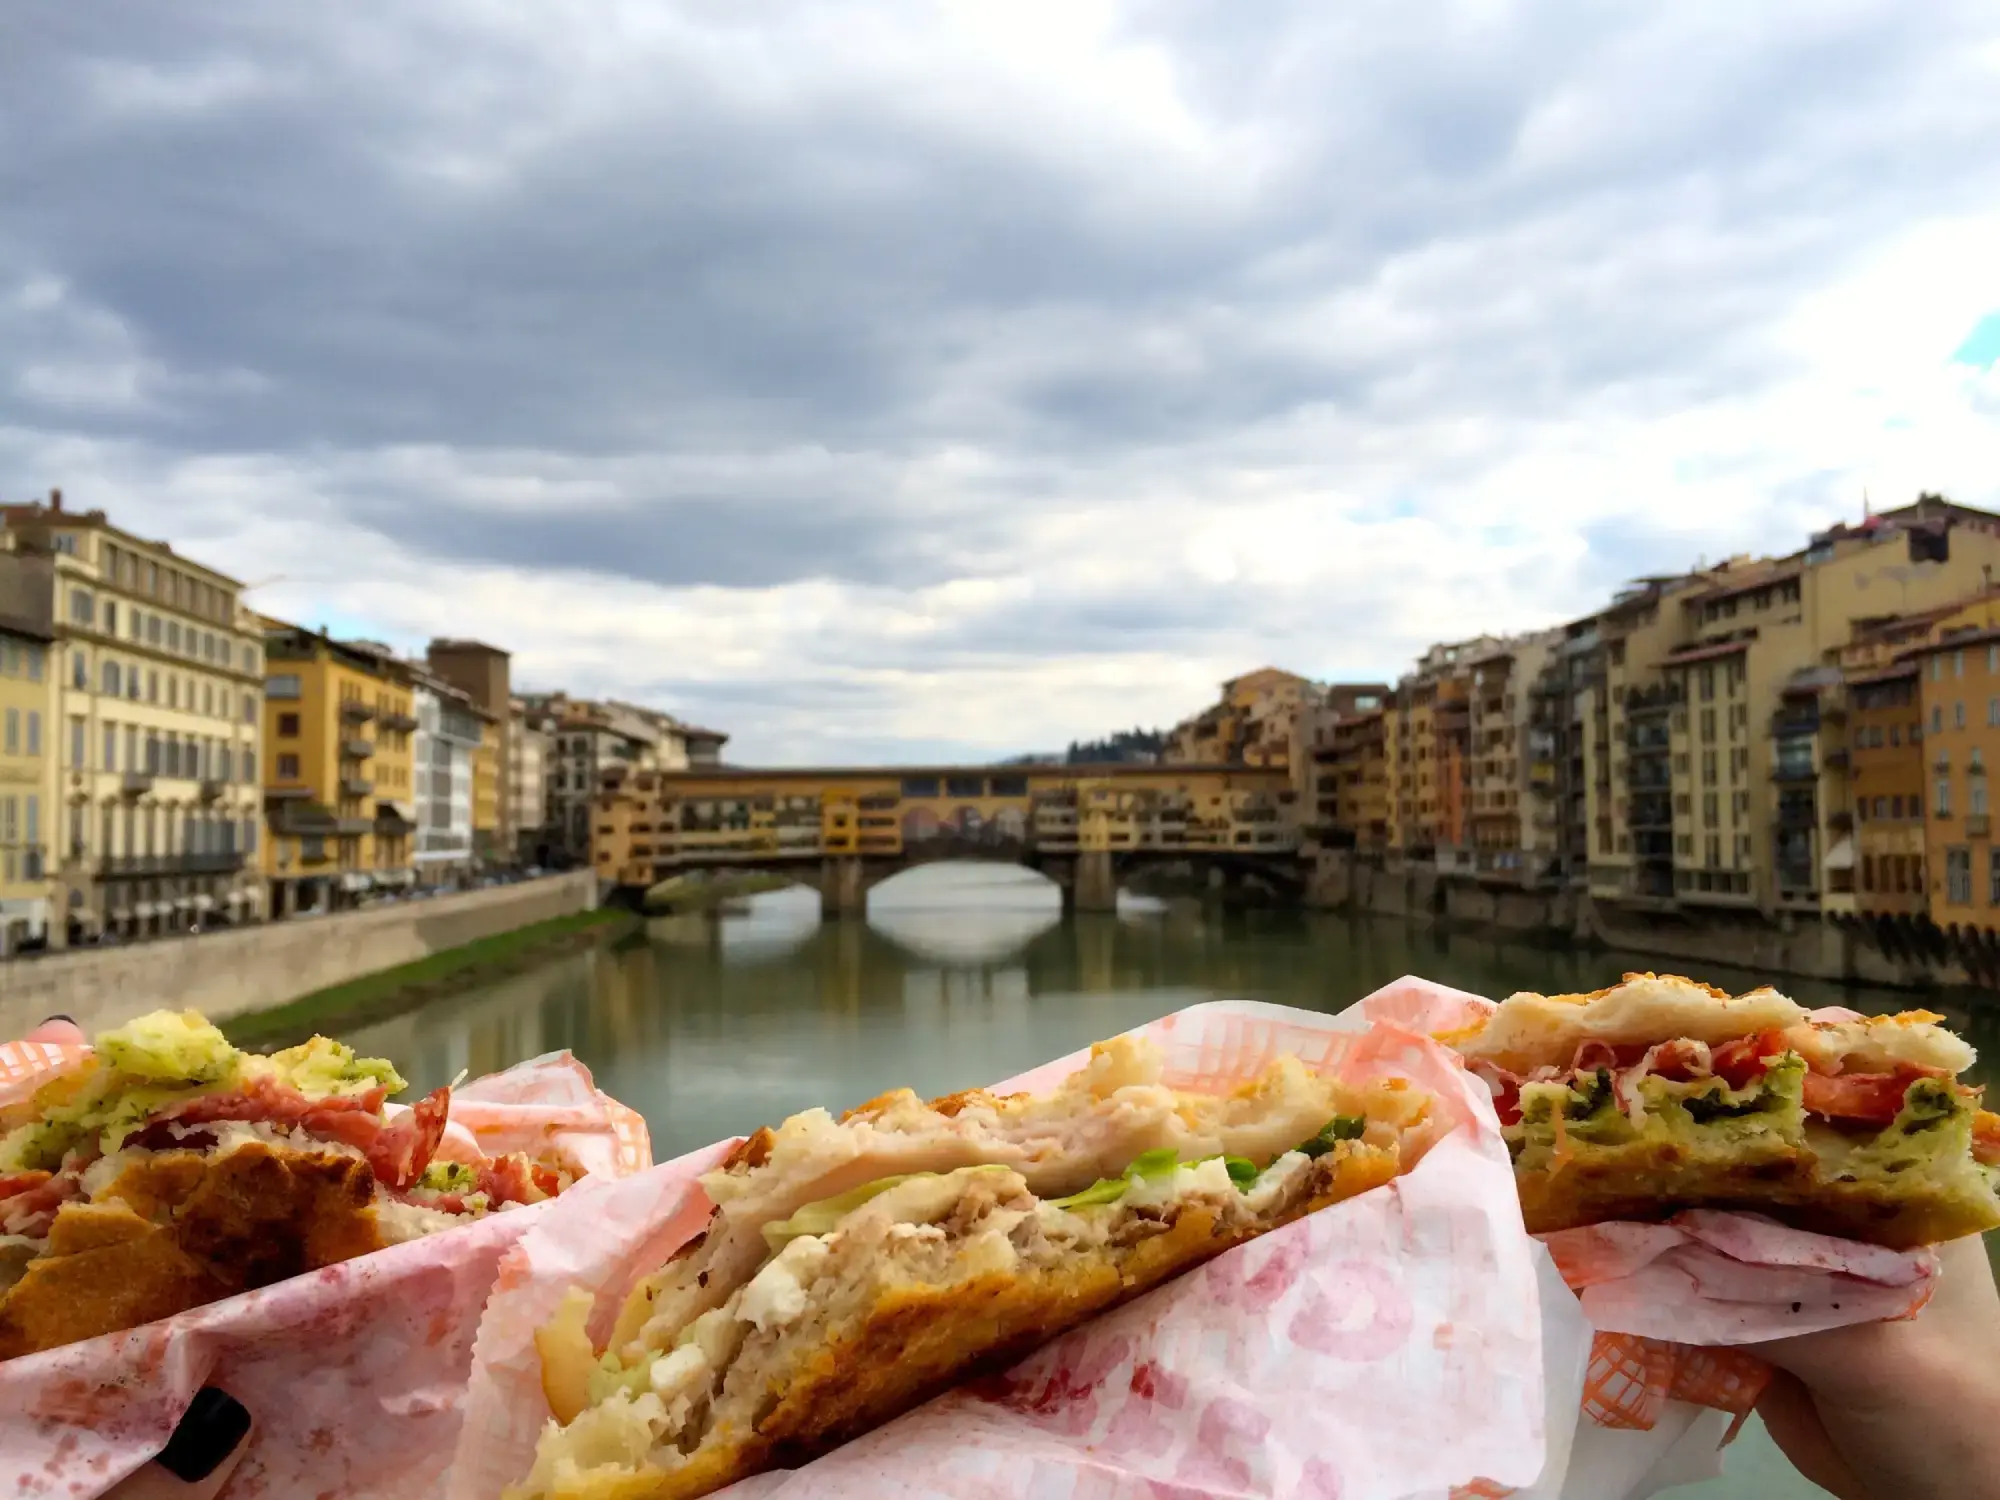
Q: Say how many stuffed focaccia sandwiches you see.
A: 3